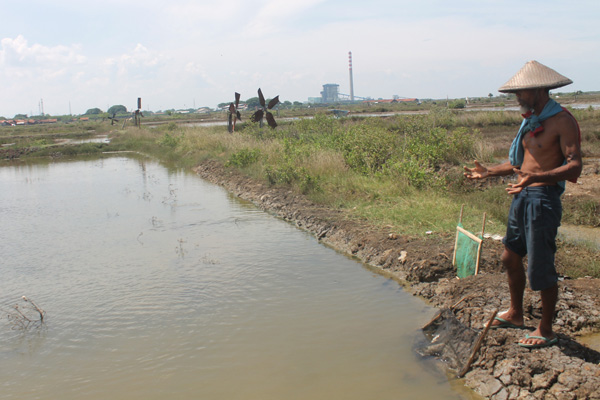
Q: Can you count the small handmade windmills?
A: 4